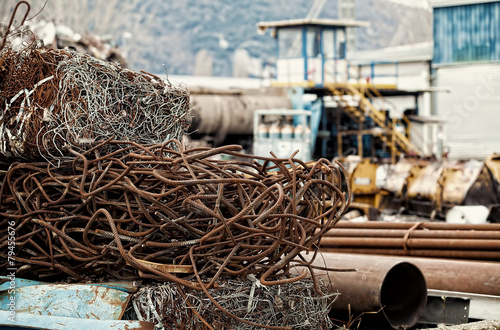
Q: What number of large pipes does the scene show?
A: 2